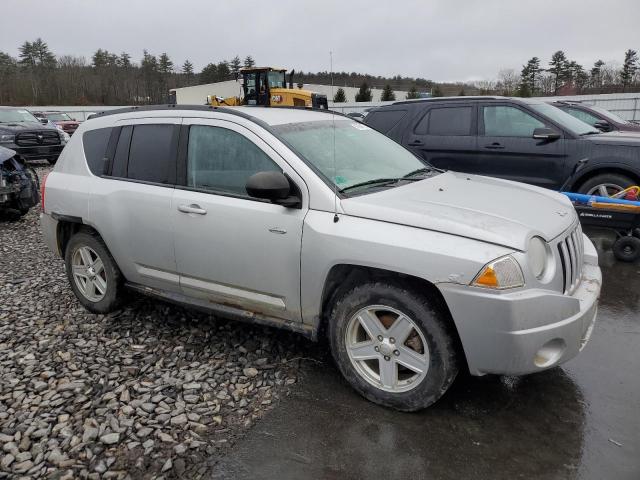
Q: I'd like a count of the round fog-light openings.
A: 1